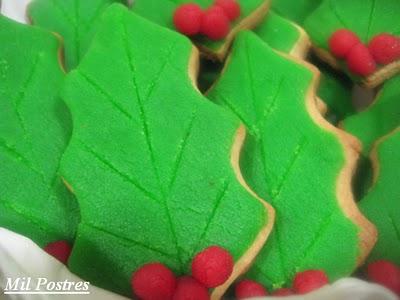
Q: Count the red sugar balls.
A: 14